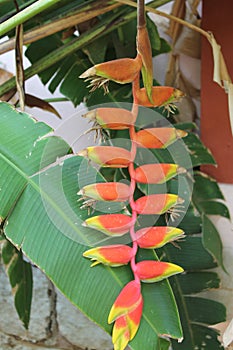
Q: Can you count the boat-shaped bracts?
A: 14